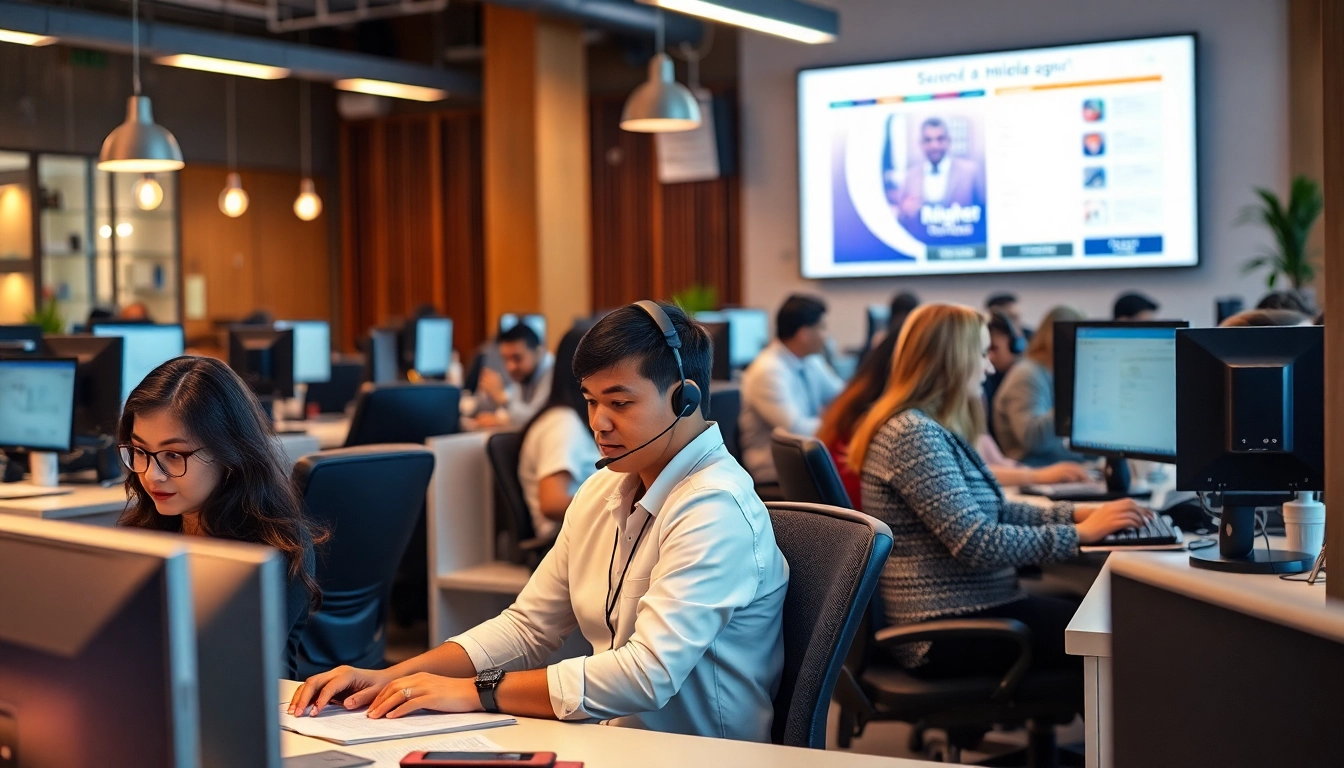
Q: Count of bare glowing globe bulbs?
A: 3